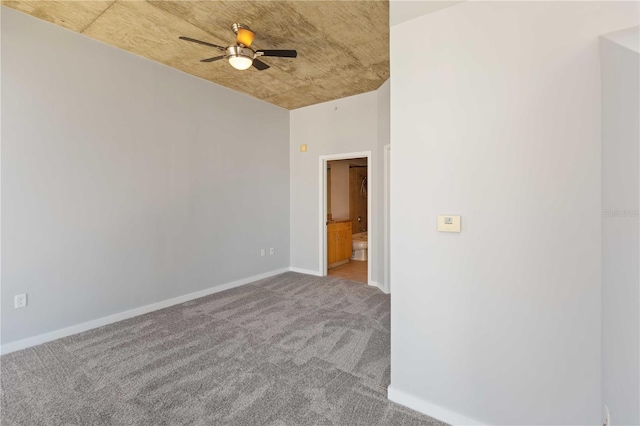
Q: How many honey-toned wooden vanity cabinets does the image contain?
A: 1